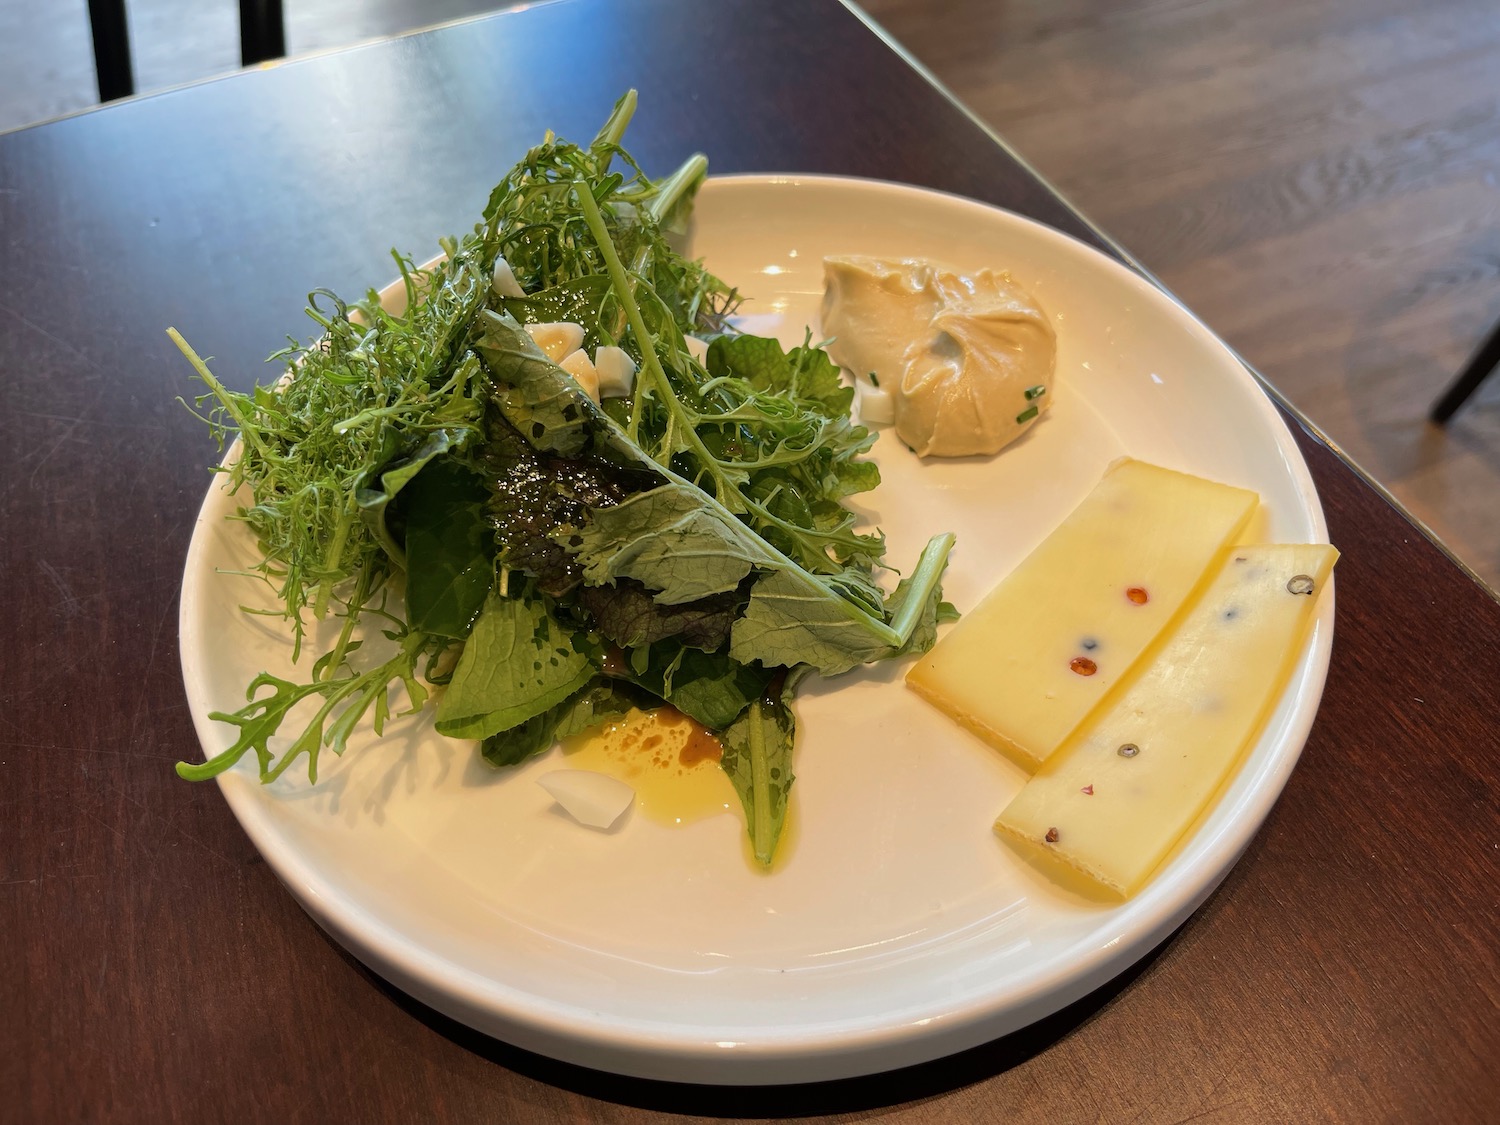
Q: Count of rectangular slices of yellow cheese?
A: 2